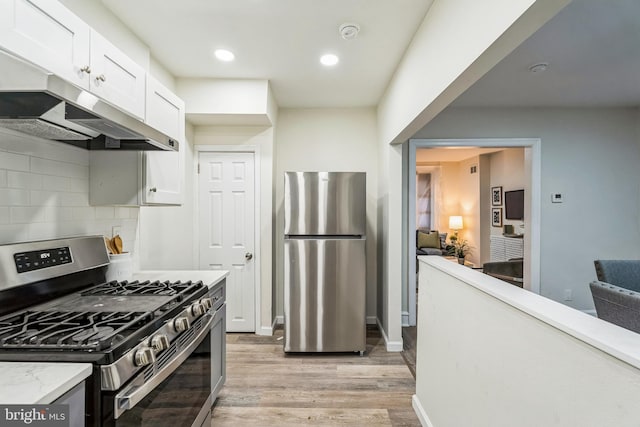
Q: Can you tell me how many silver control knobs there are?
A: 5